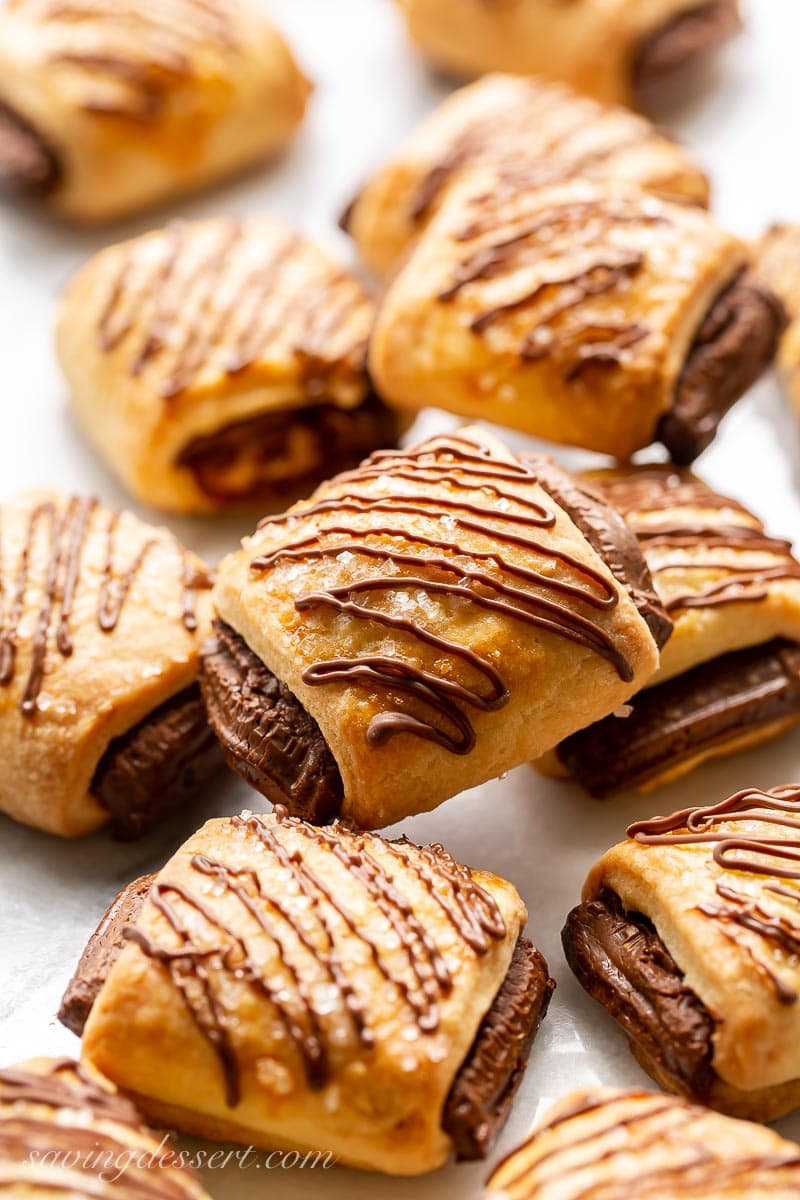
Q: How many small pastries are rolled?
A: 13